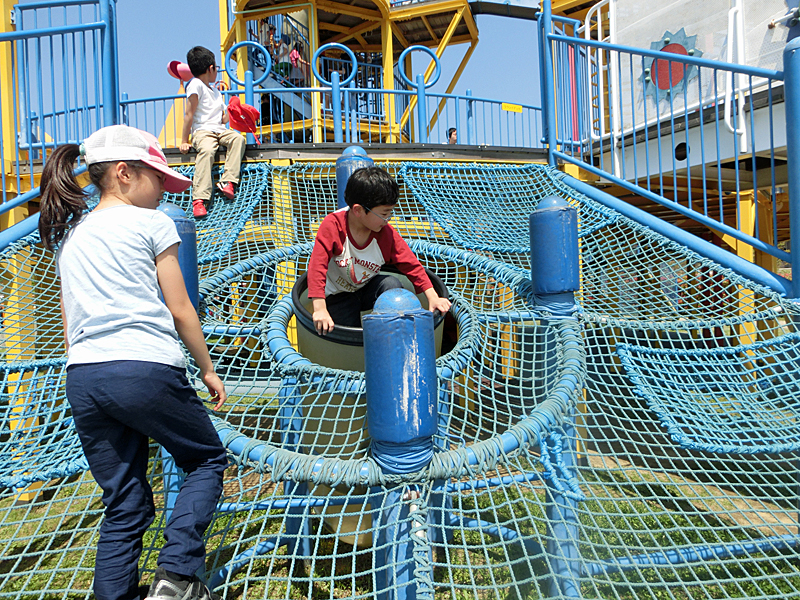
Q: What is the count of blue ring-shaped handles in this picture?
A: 3